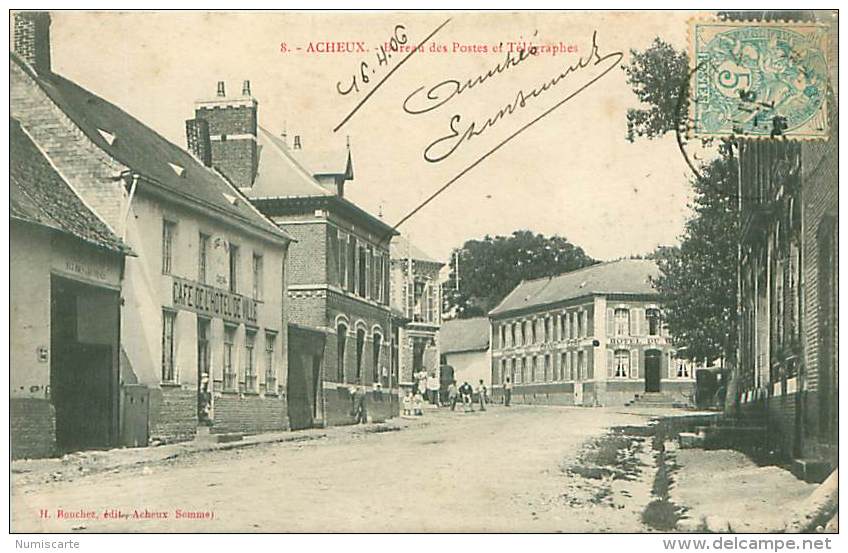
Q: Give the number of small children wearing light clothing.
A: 2